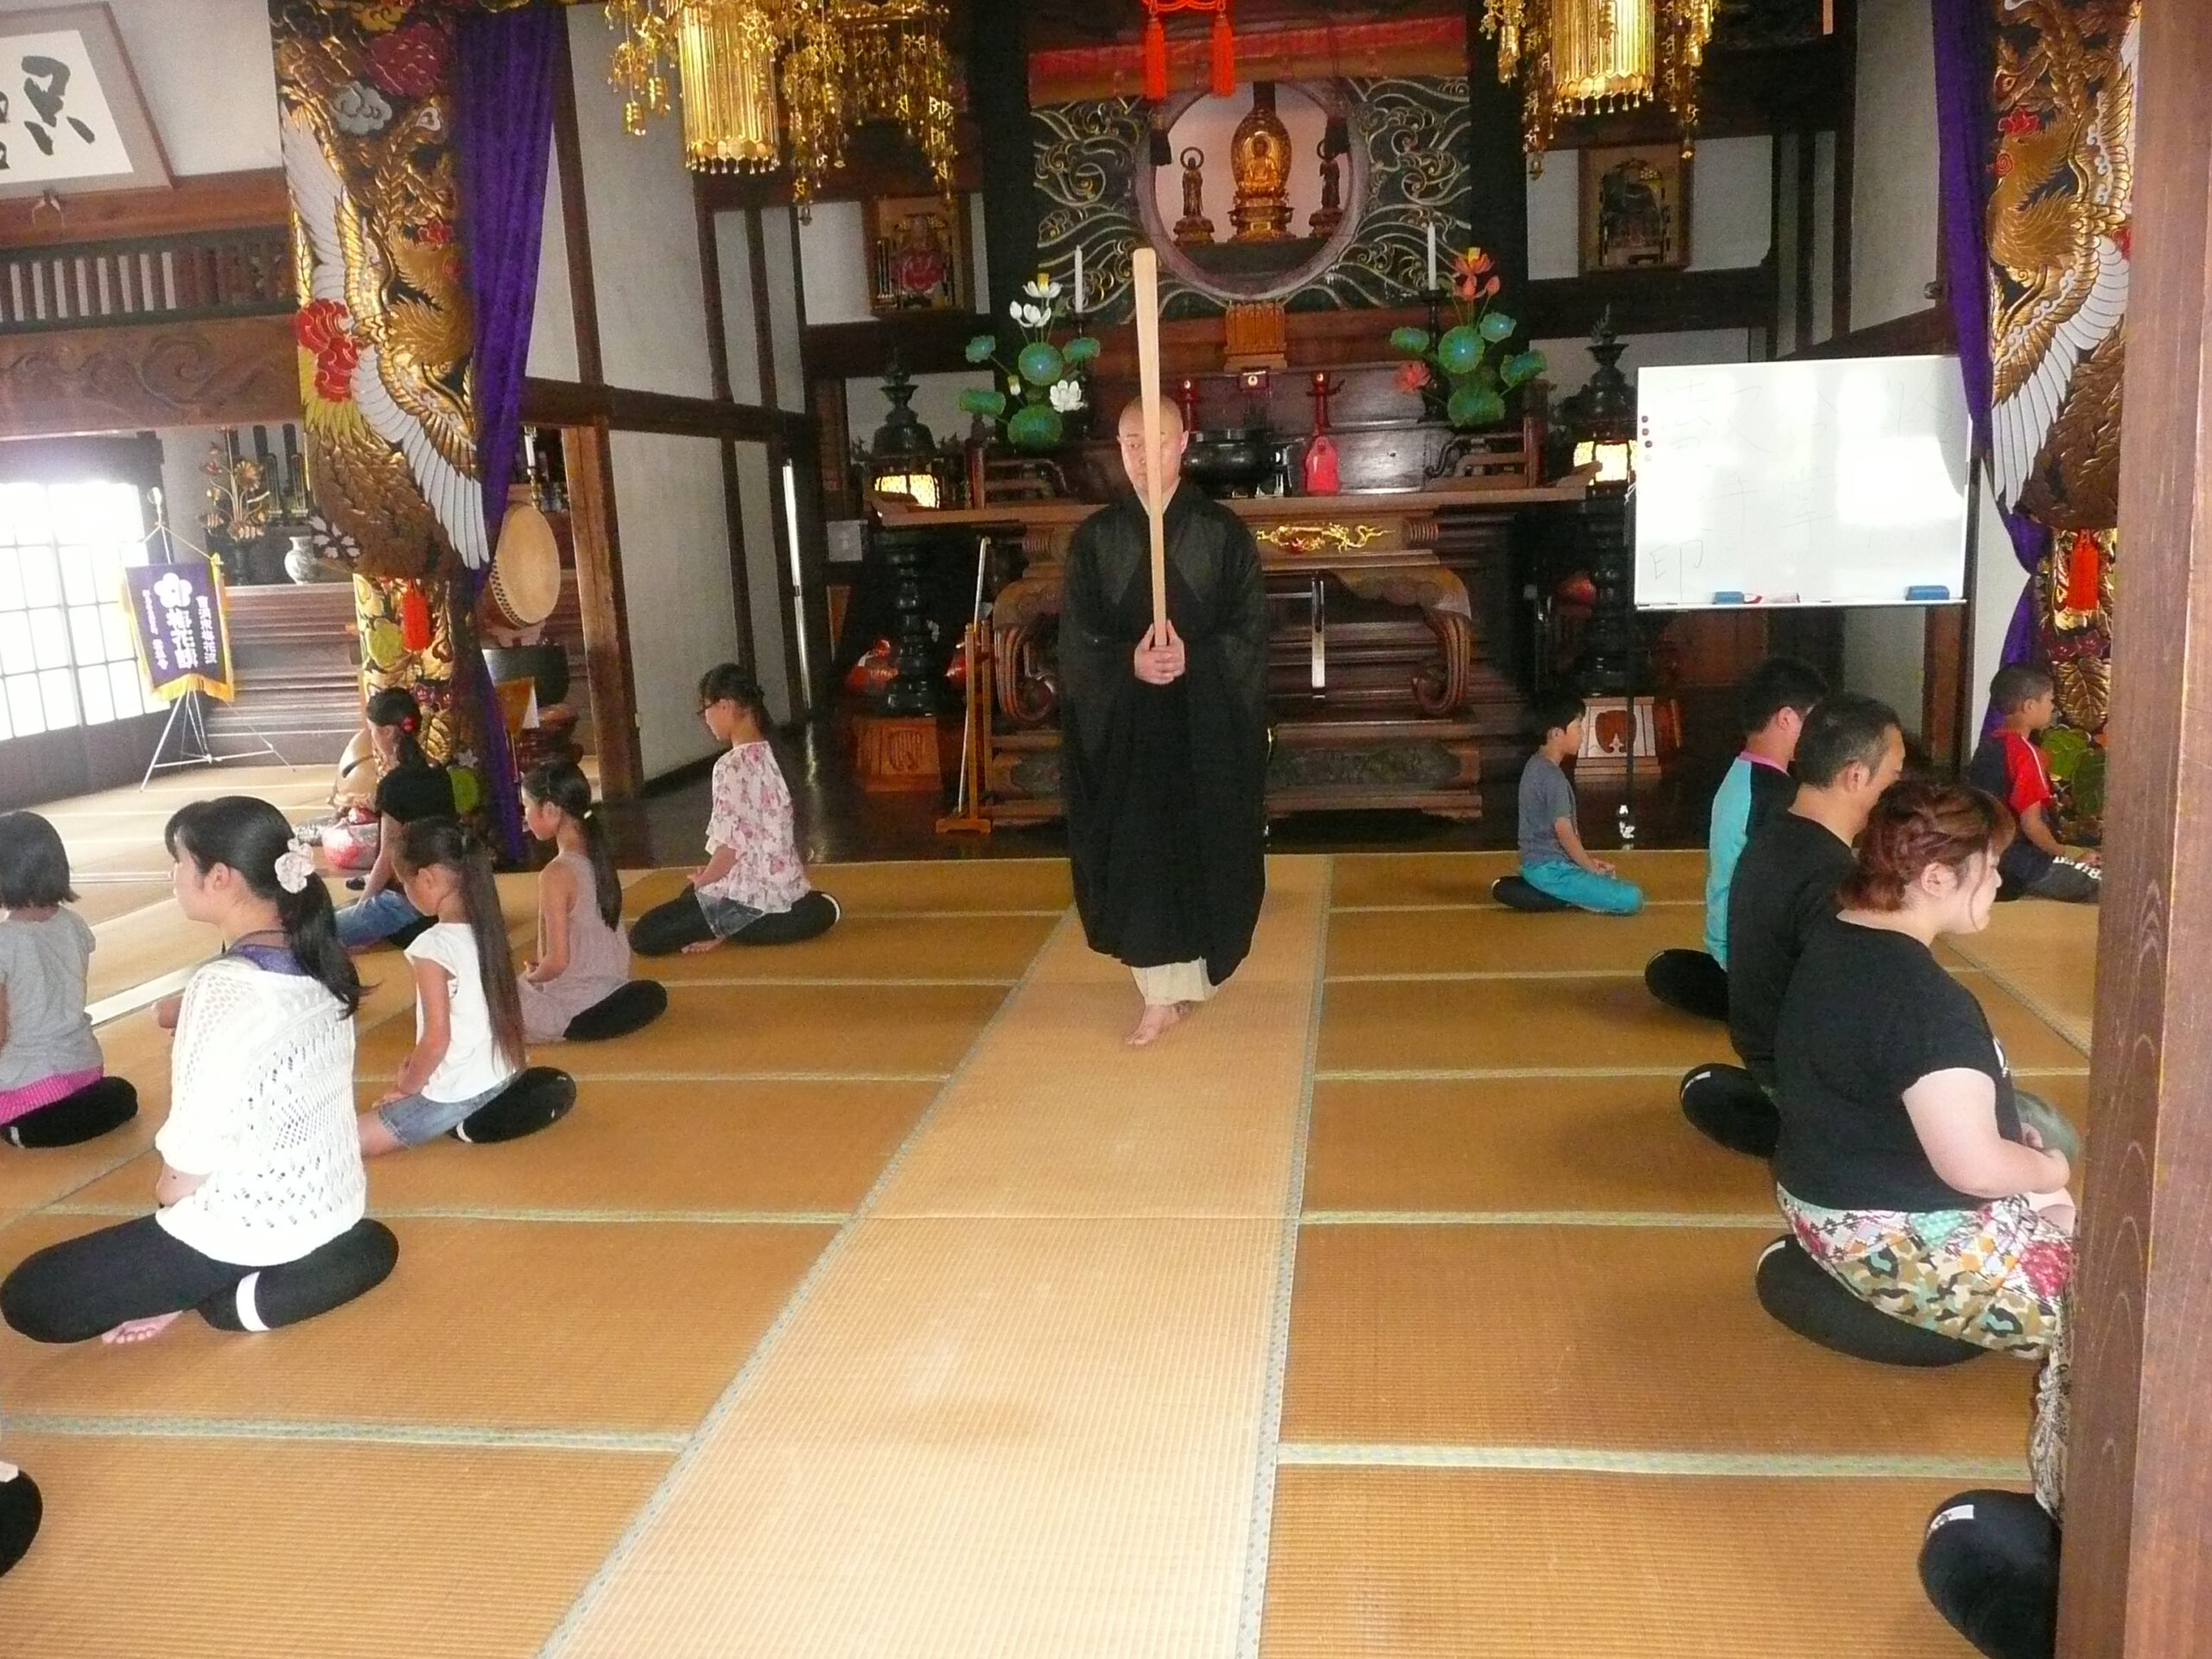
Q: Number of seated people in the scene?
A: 11